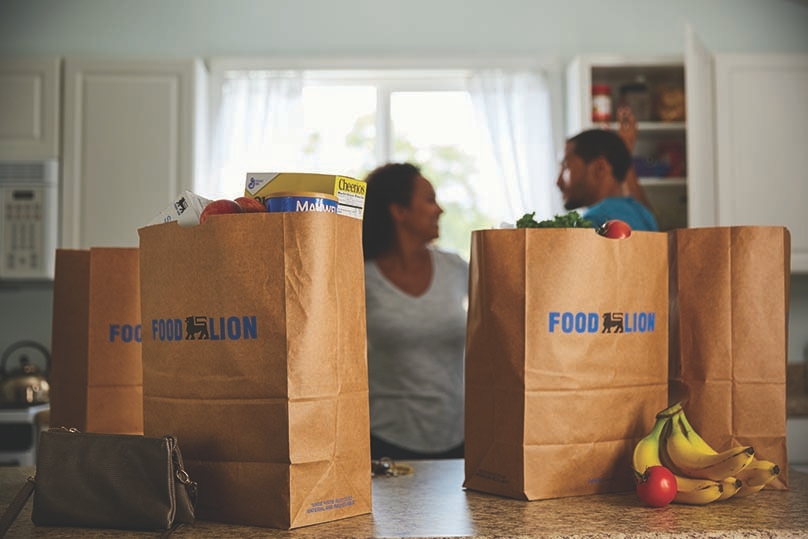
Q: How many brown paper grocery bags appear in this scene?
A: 4